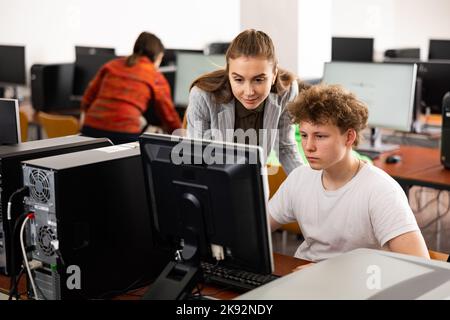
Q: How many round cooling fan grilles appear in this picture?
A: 2